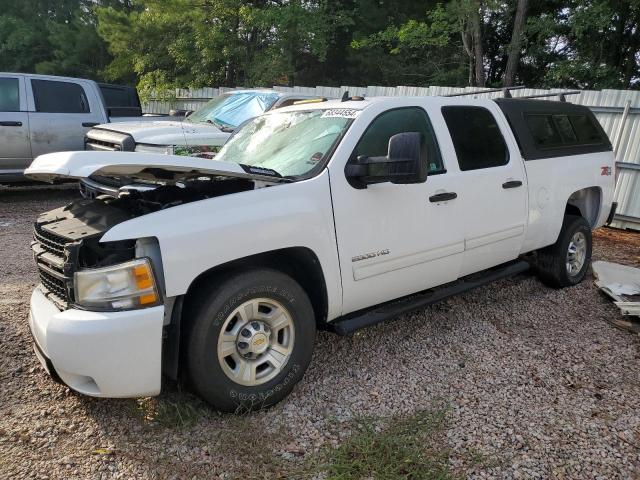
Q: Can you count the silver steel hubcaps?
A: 2